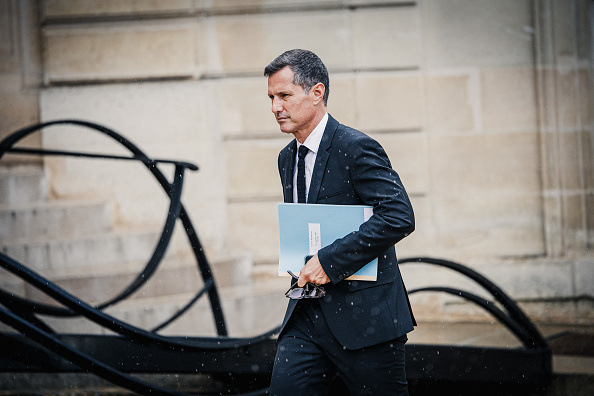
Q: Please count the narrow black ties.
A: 1